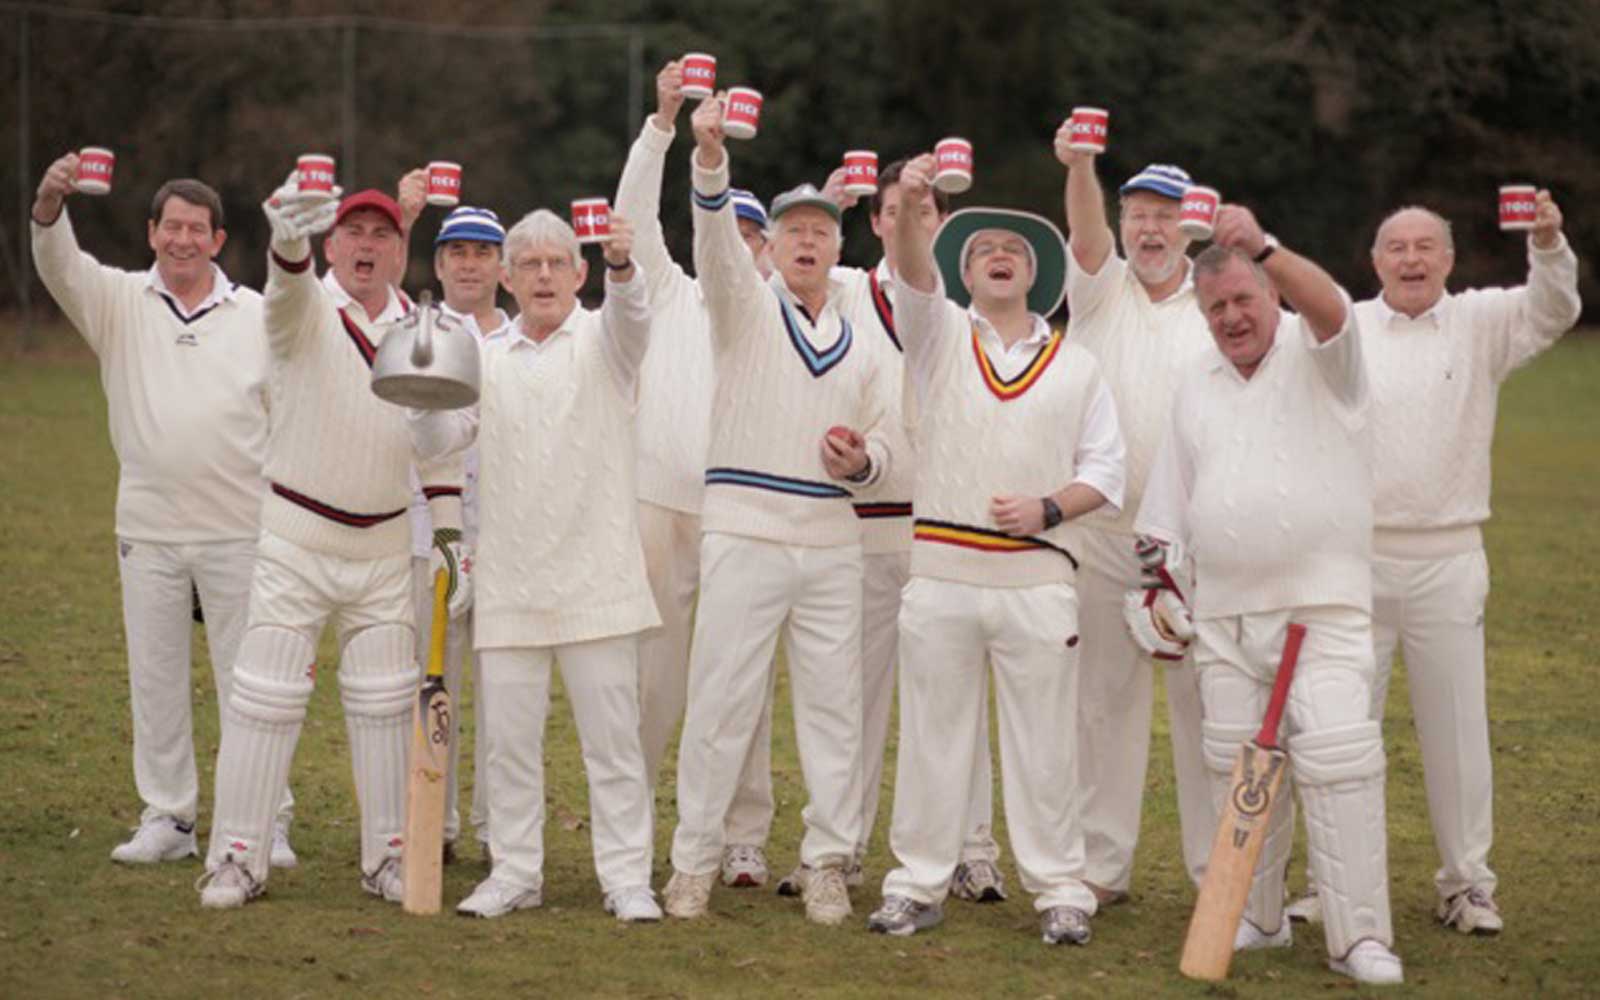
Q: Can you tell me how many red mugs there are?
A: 11